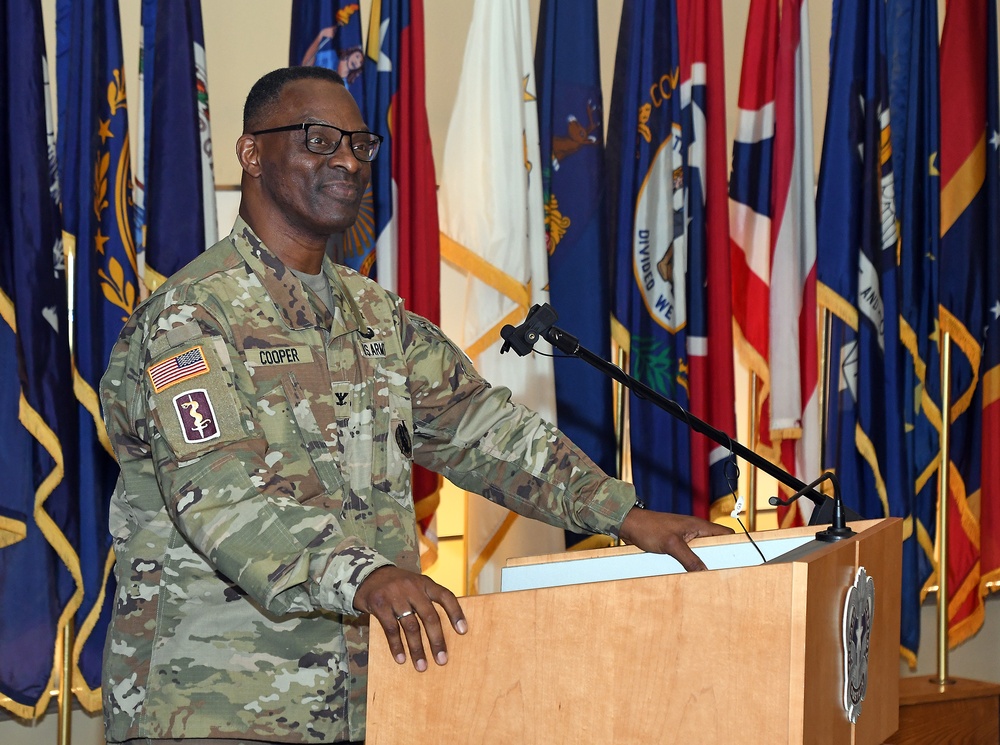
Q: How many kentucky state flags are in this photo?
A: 1